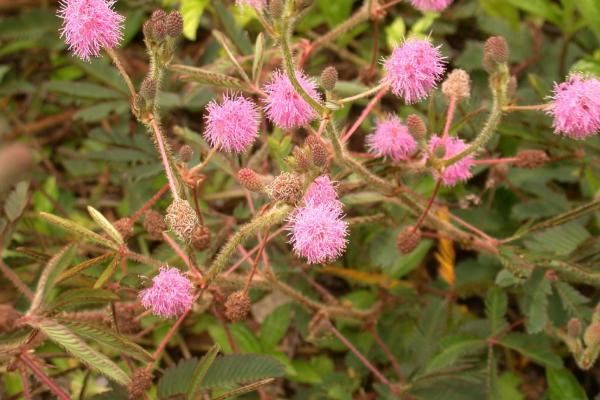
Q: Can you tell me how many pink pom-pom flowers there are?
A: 12